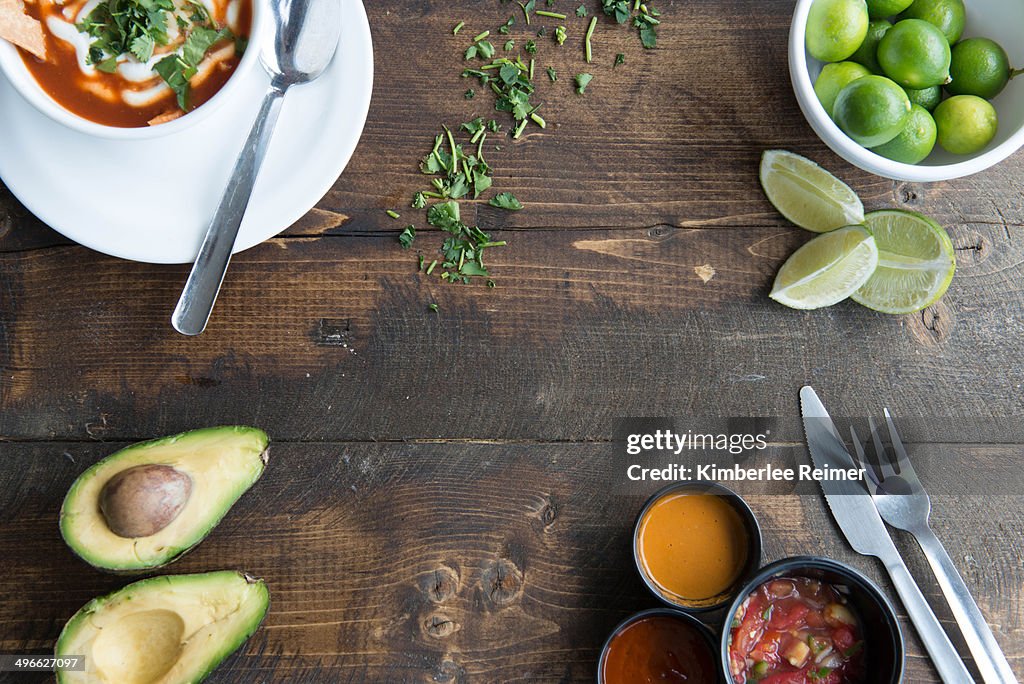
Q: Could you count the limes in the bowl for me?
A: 11